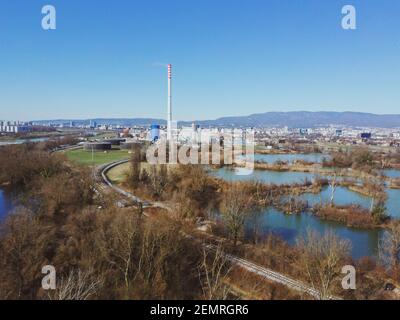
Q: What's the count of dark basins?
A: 3